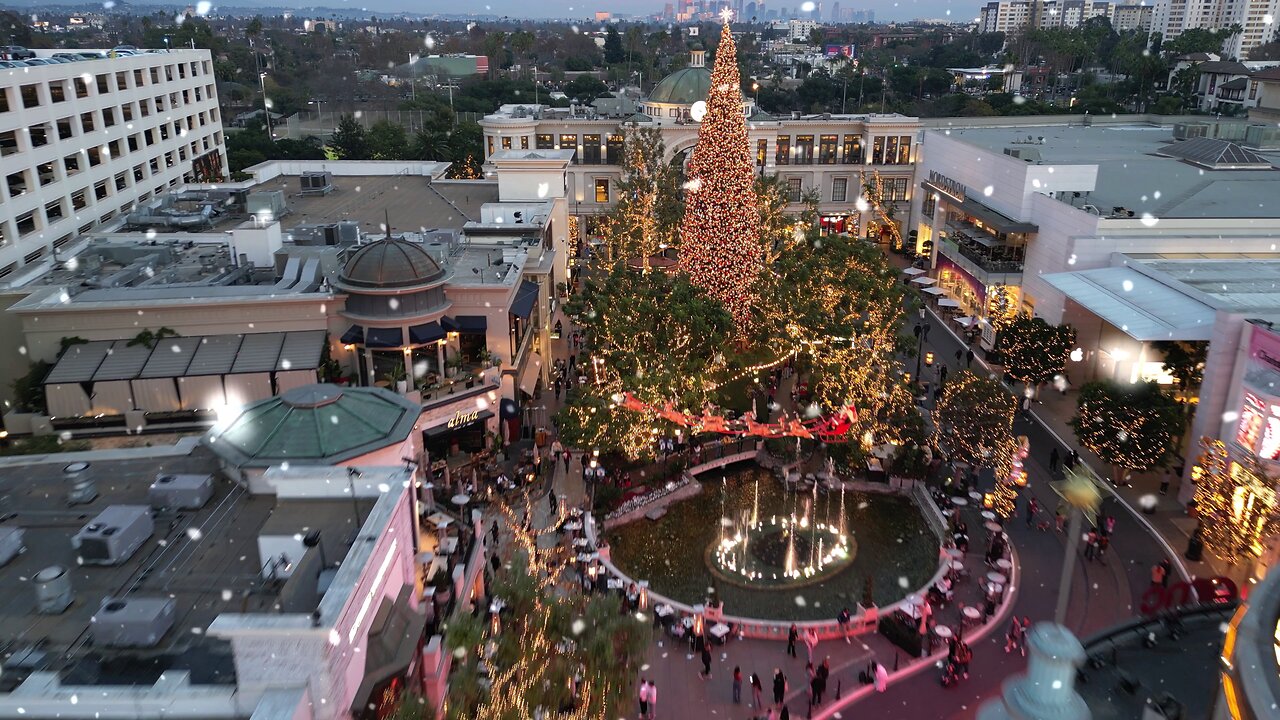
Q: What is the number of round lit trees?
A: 3